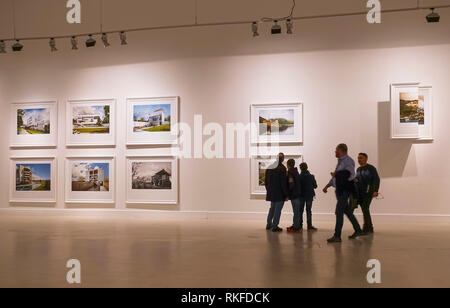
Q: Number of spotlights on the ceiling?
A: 11